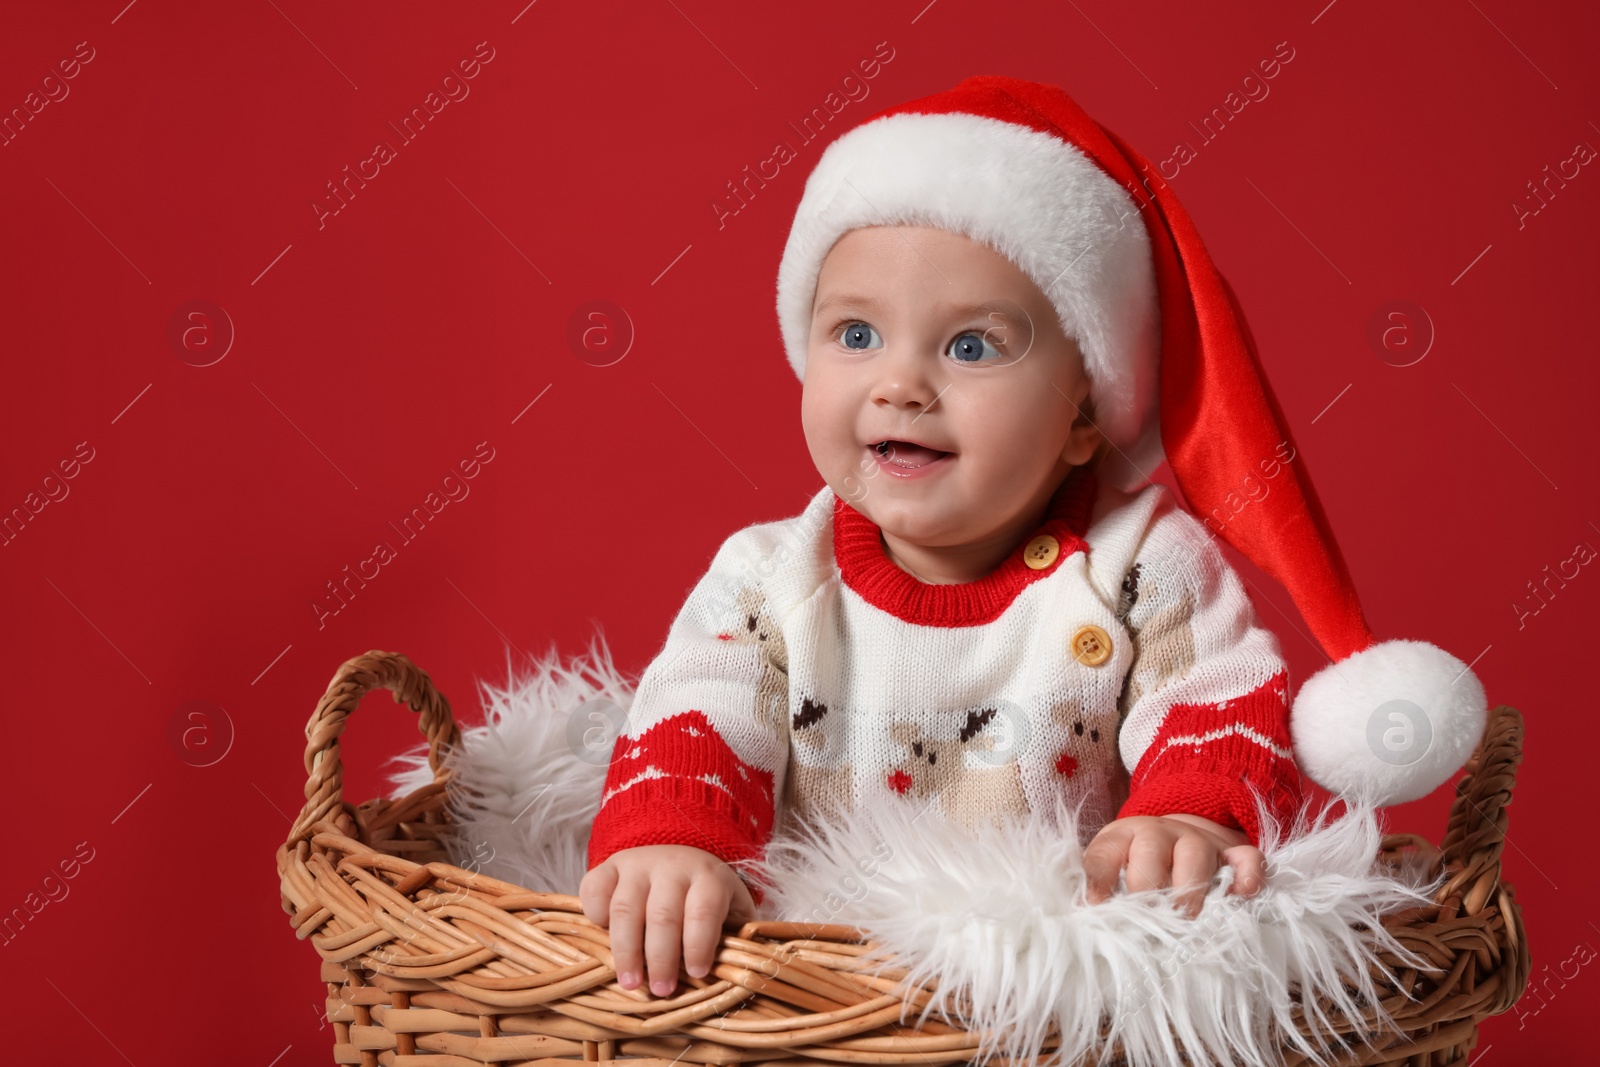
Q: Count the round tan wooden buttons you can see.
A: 2